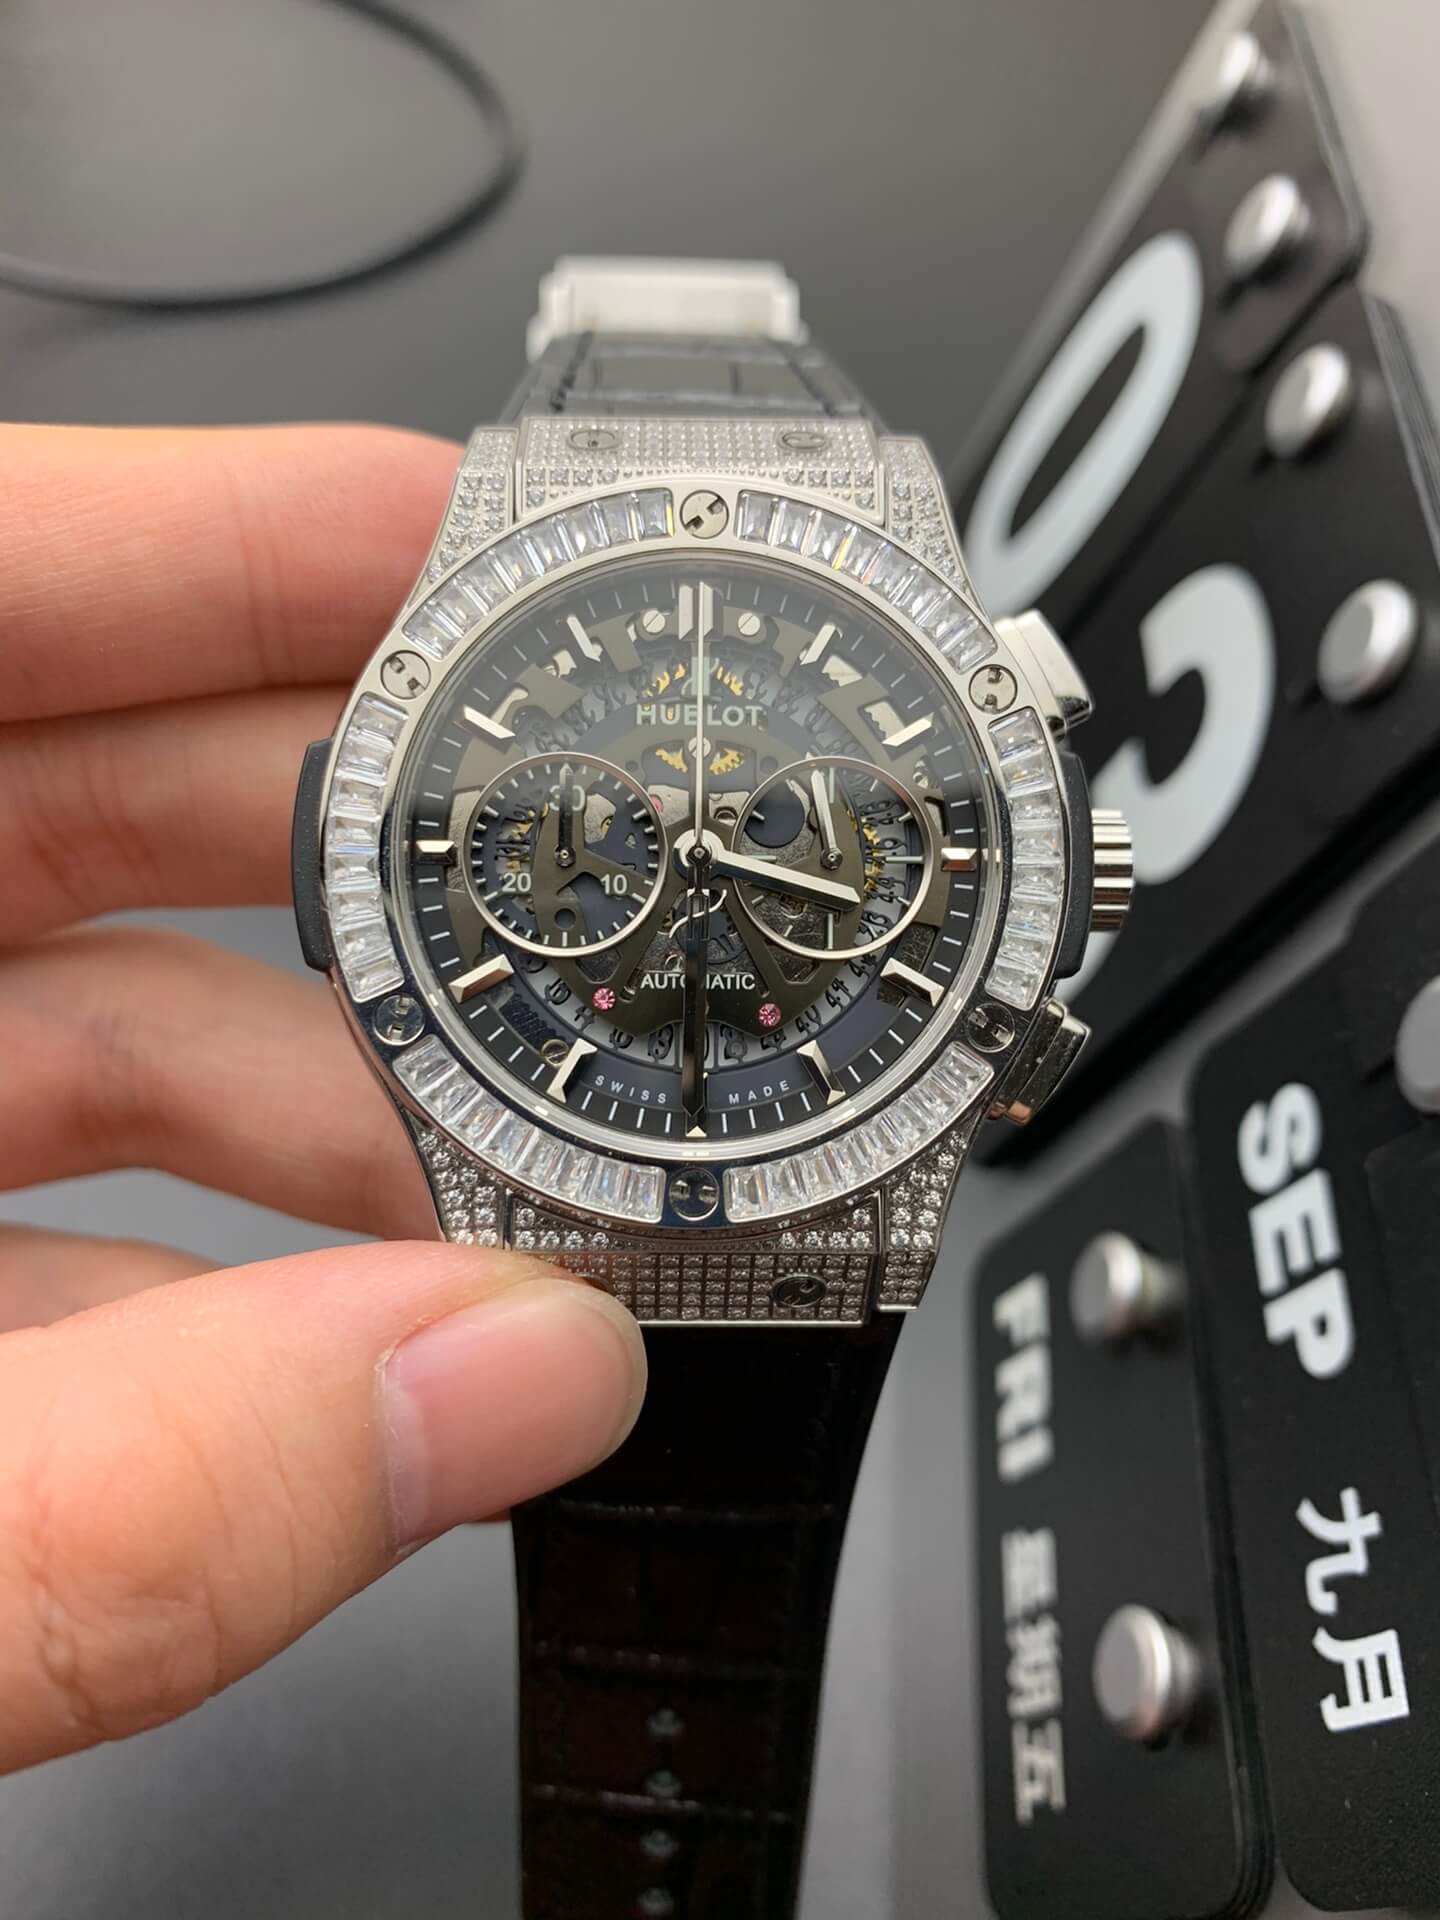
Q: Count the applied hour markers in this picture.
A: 12